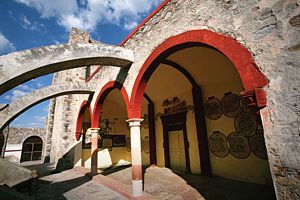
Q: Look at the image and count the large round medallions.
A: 6